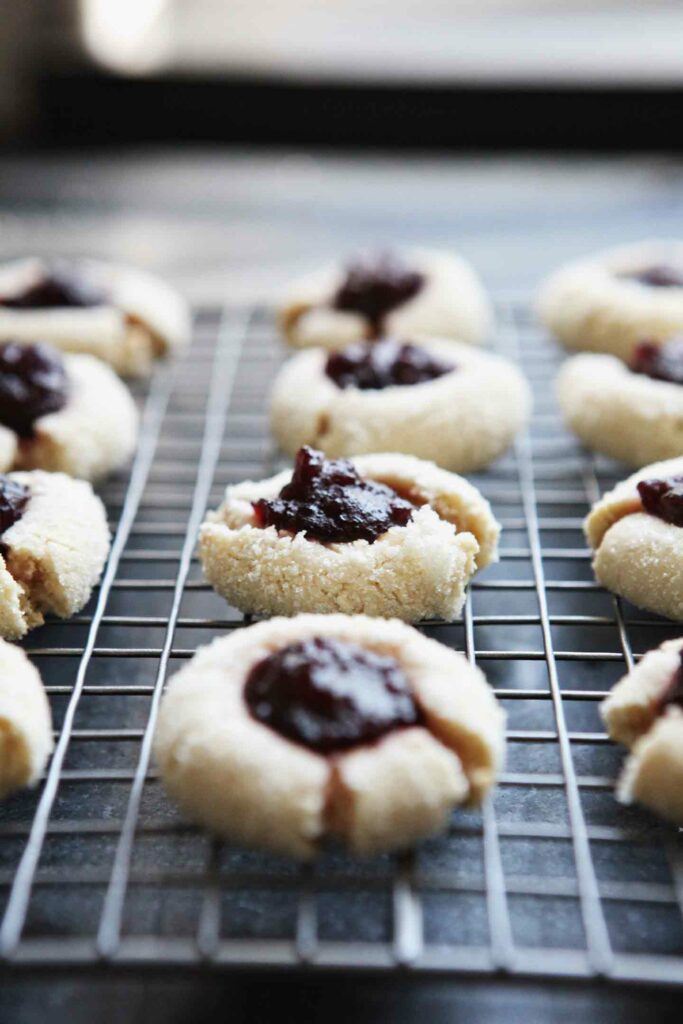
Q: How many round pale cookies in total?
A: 12